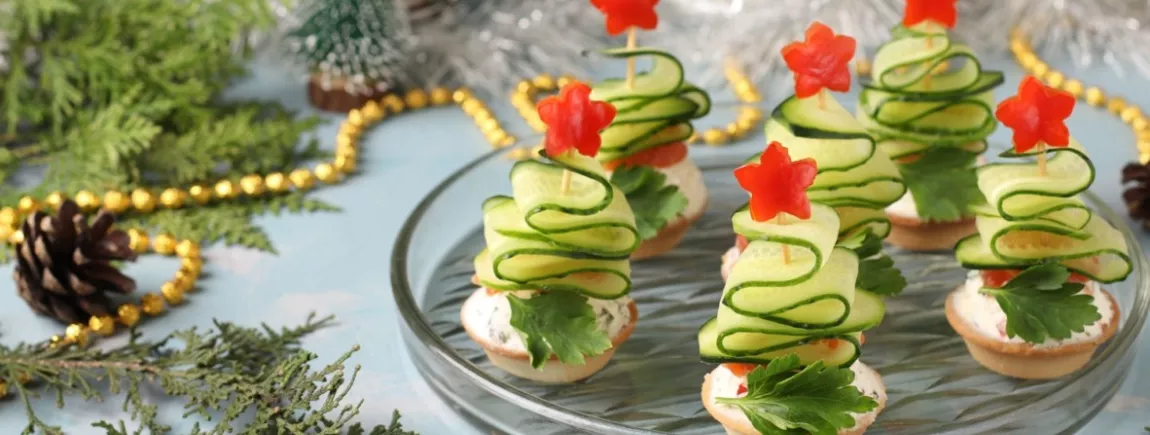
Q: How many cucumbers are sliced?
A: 6